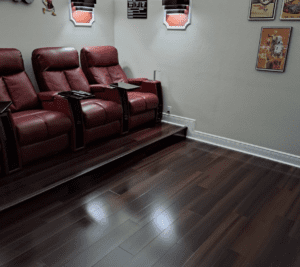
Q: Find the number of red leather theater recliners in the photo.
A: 3